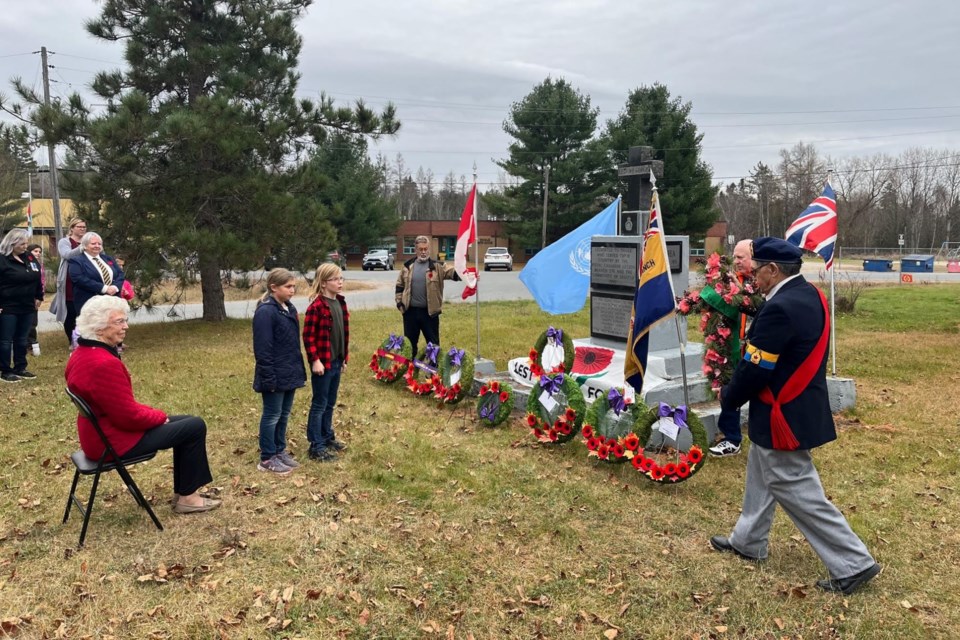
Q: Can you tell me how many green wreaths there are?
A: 8